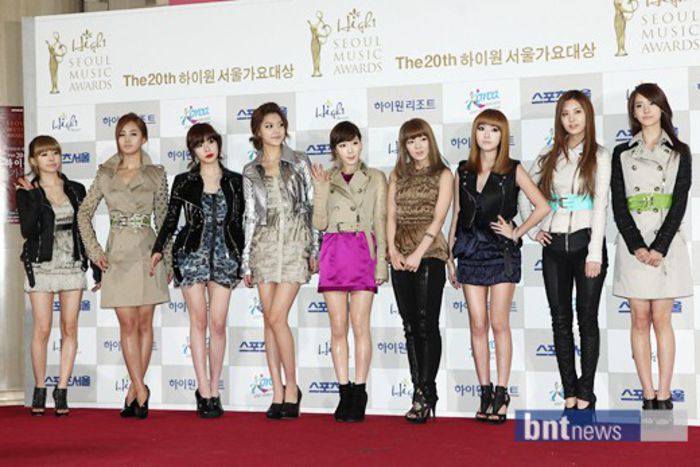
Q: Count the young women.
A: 9